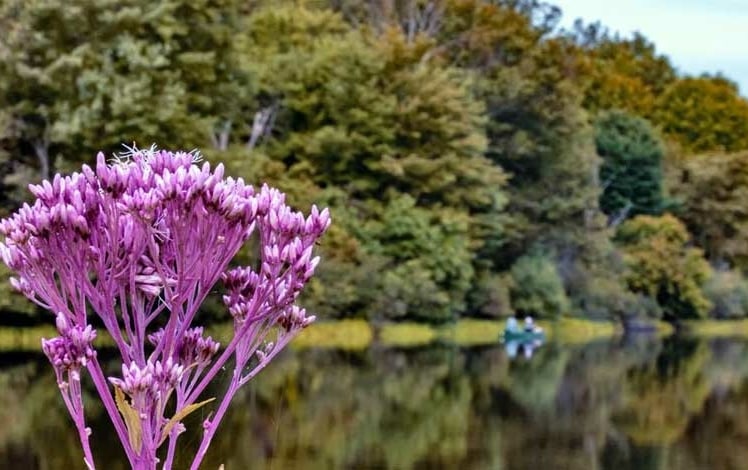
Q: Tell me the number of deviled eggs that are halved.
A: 0